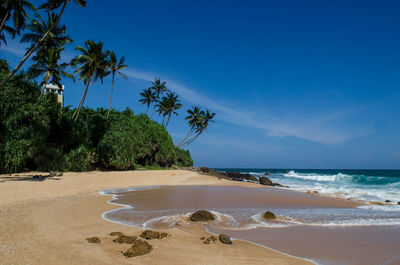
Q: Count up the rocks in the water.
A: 2